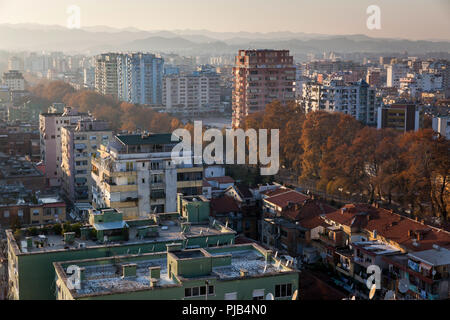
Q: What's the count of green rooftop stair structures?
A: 3